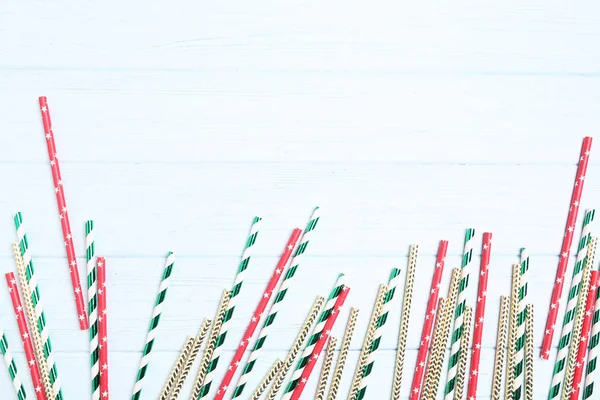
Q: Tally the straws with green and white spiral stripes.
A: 12